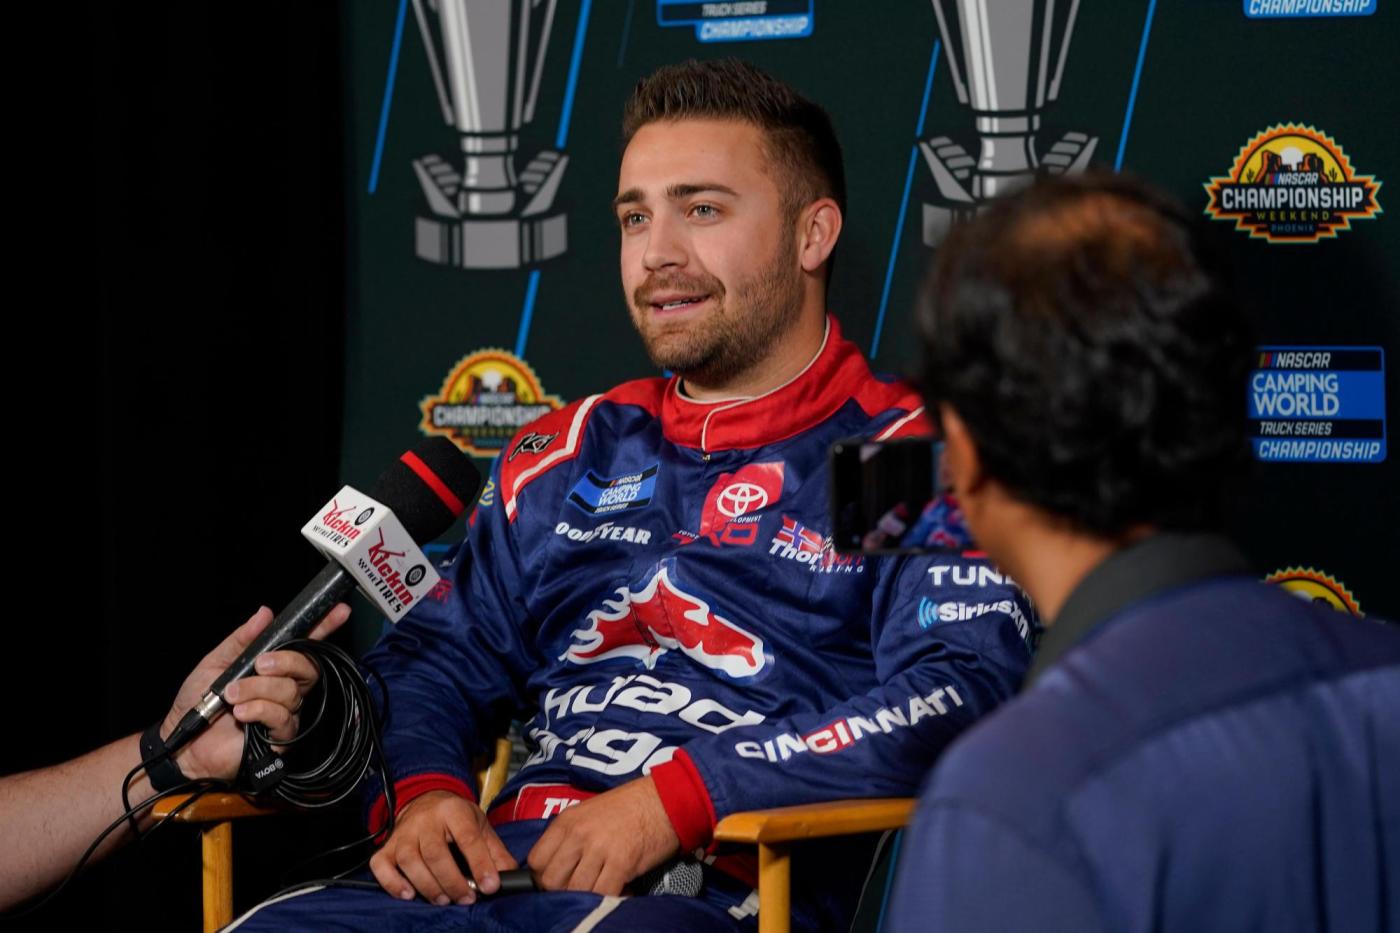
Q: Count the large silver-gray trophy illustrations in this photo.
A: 2